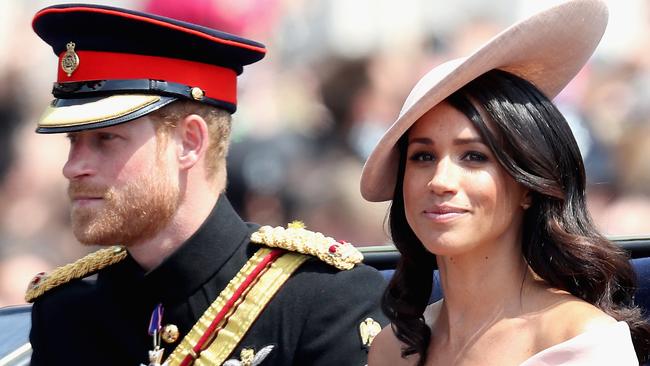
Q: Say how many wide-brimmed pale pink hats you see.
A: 1